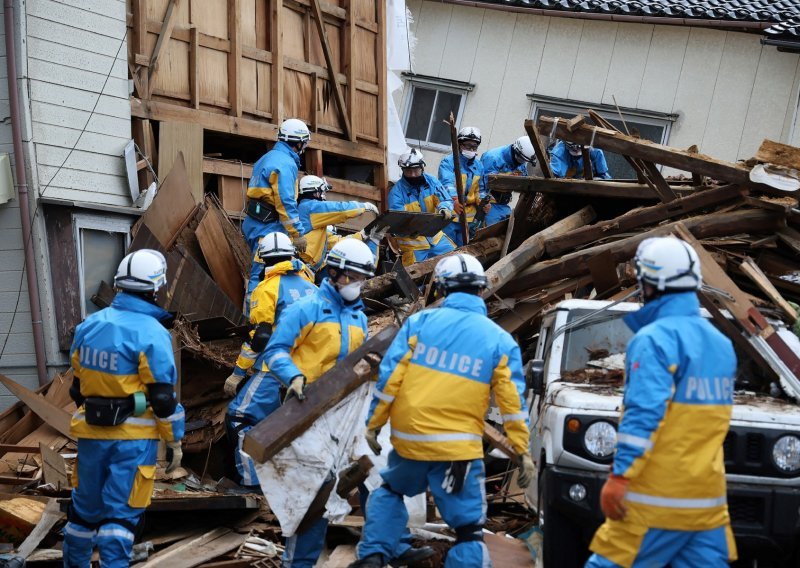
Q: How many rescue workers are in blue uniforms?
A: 11